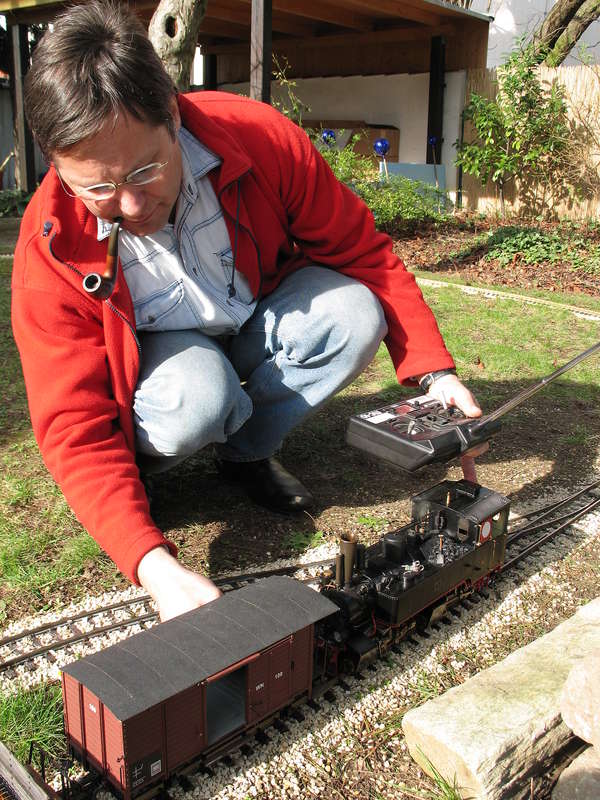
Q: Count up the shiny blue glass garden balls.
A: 3